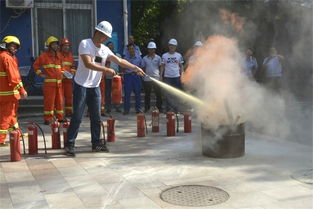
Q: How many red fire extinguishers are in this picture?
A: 10